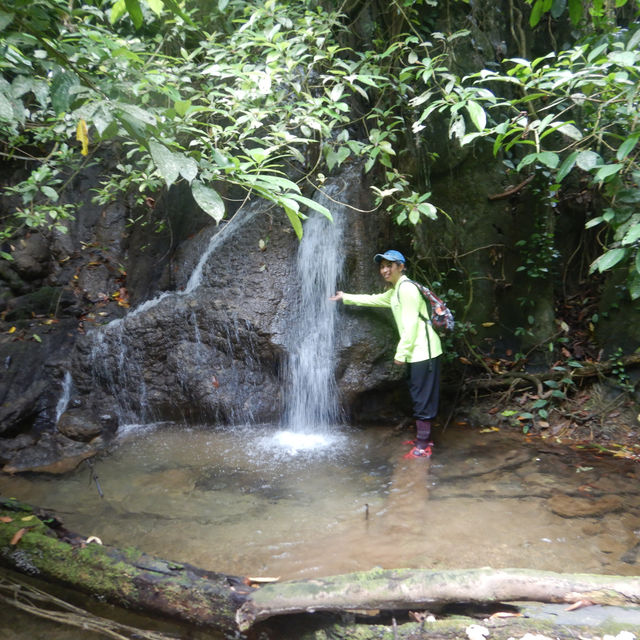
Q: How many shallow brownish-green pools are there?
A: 1